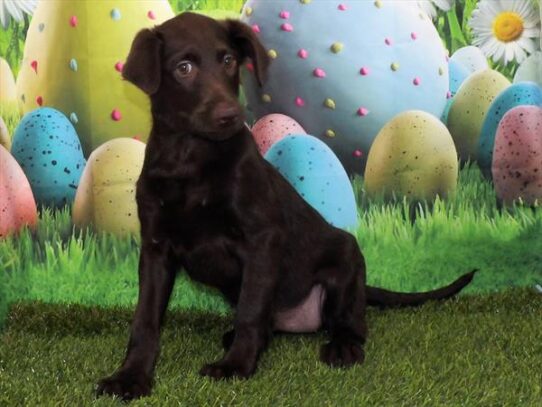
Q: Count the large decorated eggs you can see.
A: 2